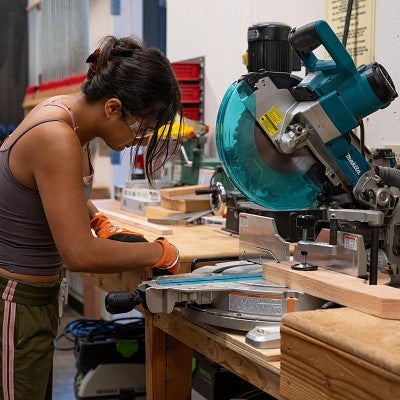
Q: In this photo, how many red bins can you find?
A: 3